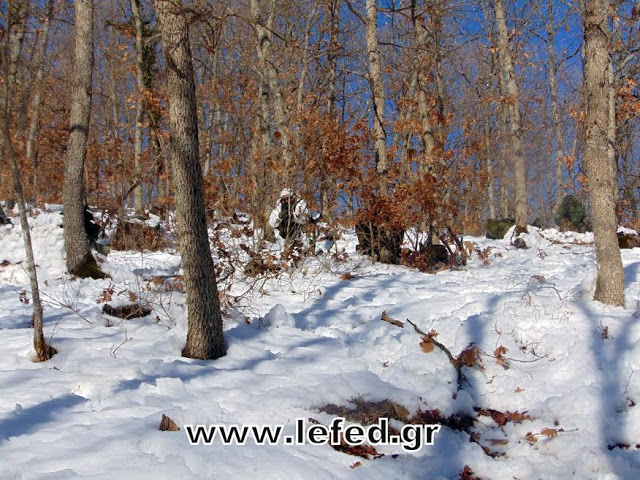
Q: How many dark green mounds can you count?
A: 2